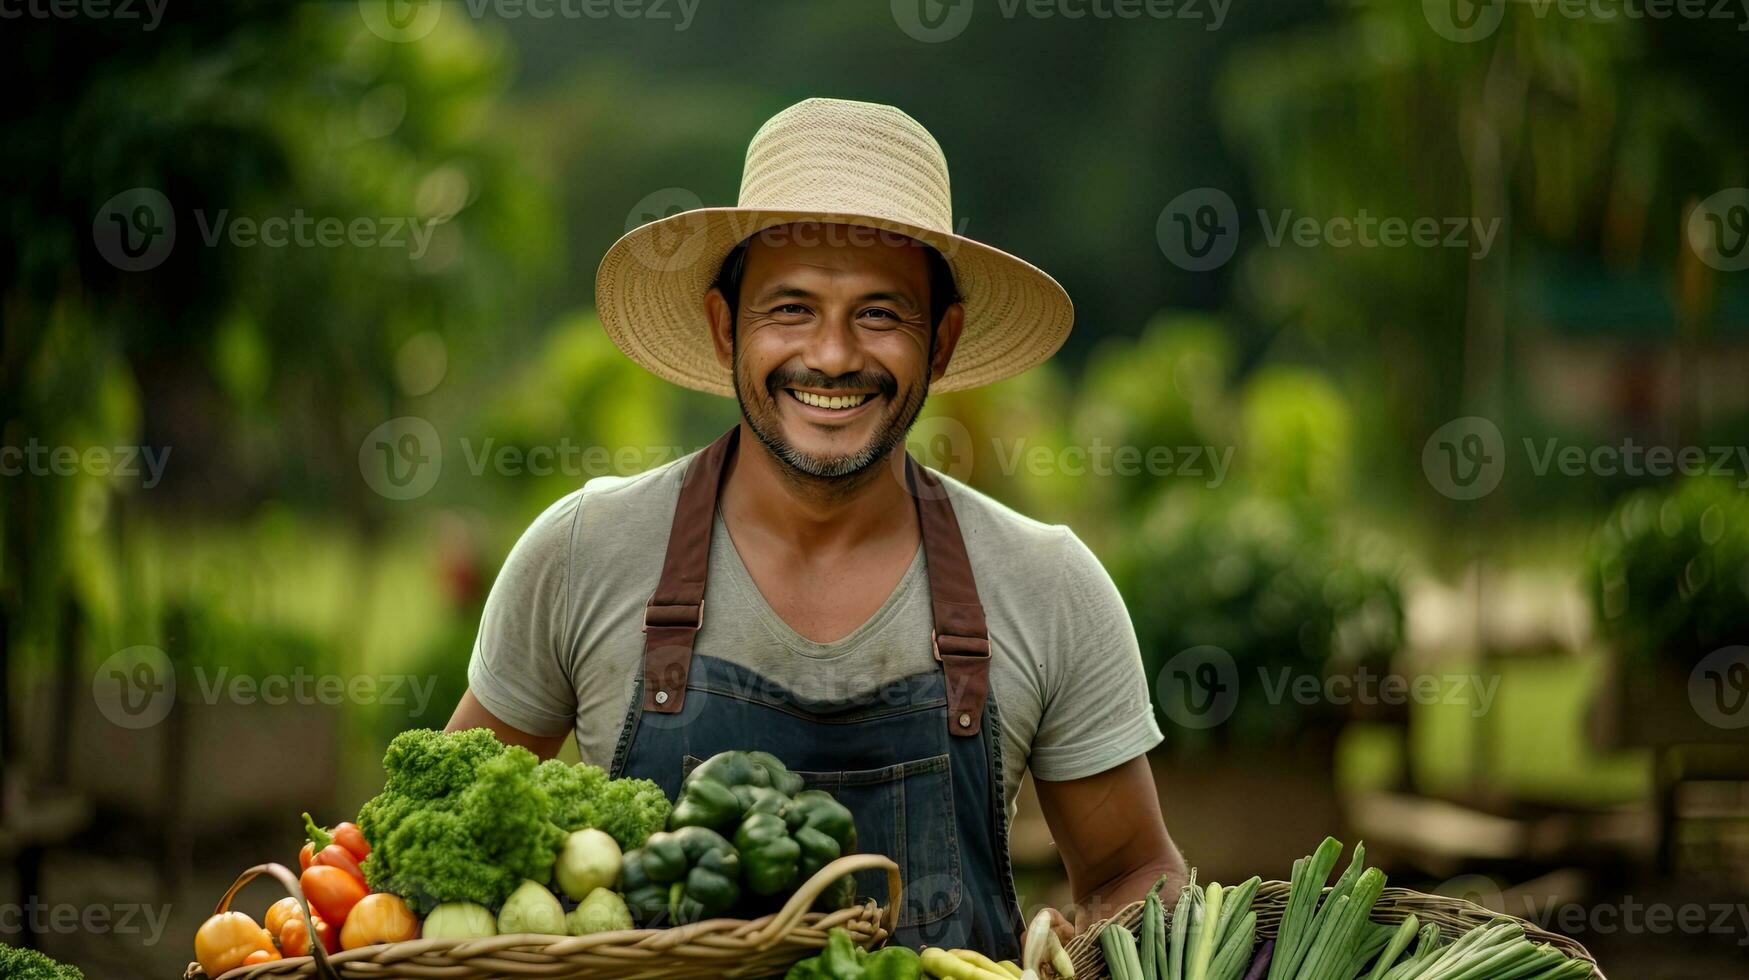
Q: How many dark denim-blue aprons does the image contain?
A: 1